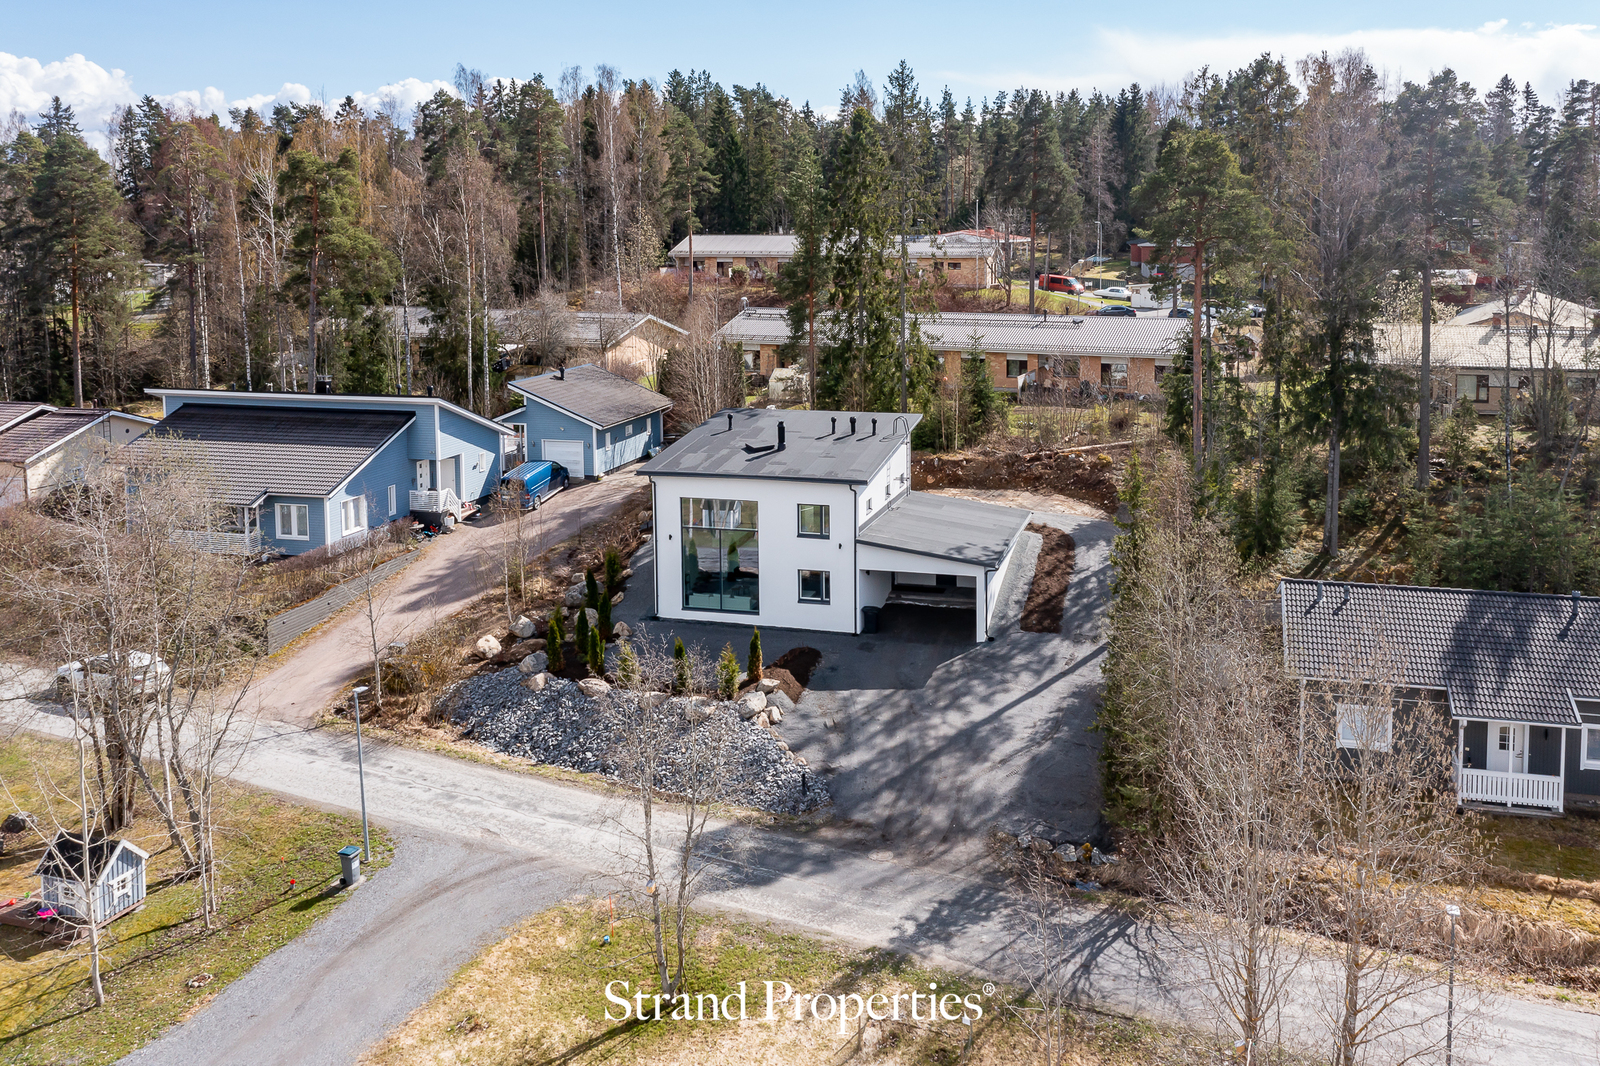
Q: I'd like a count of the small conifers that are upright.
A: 11